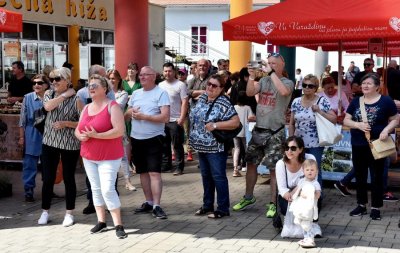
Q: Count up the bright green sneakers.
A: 2